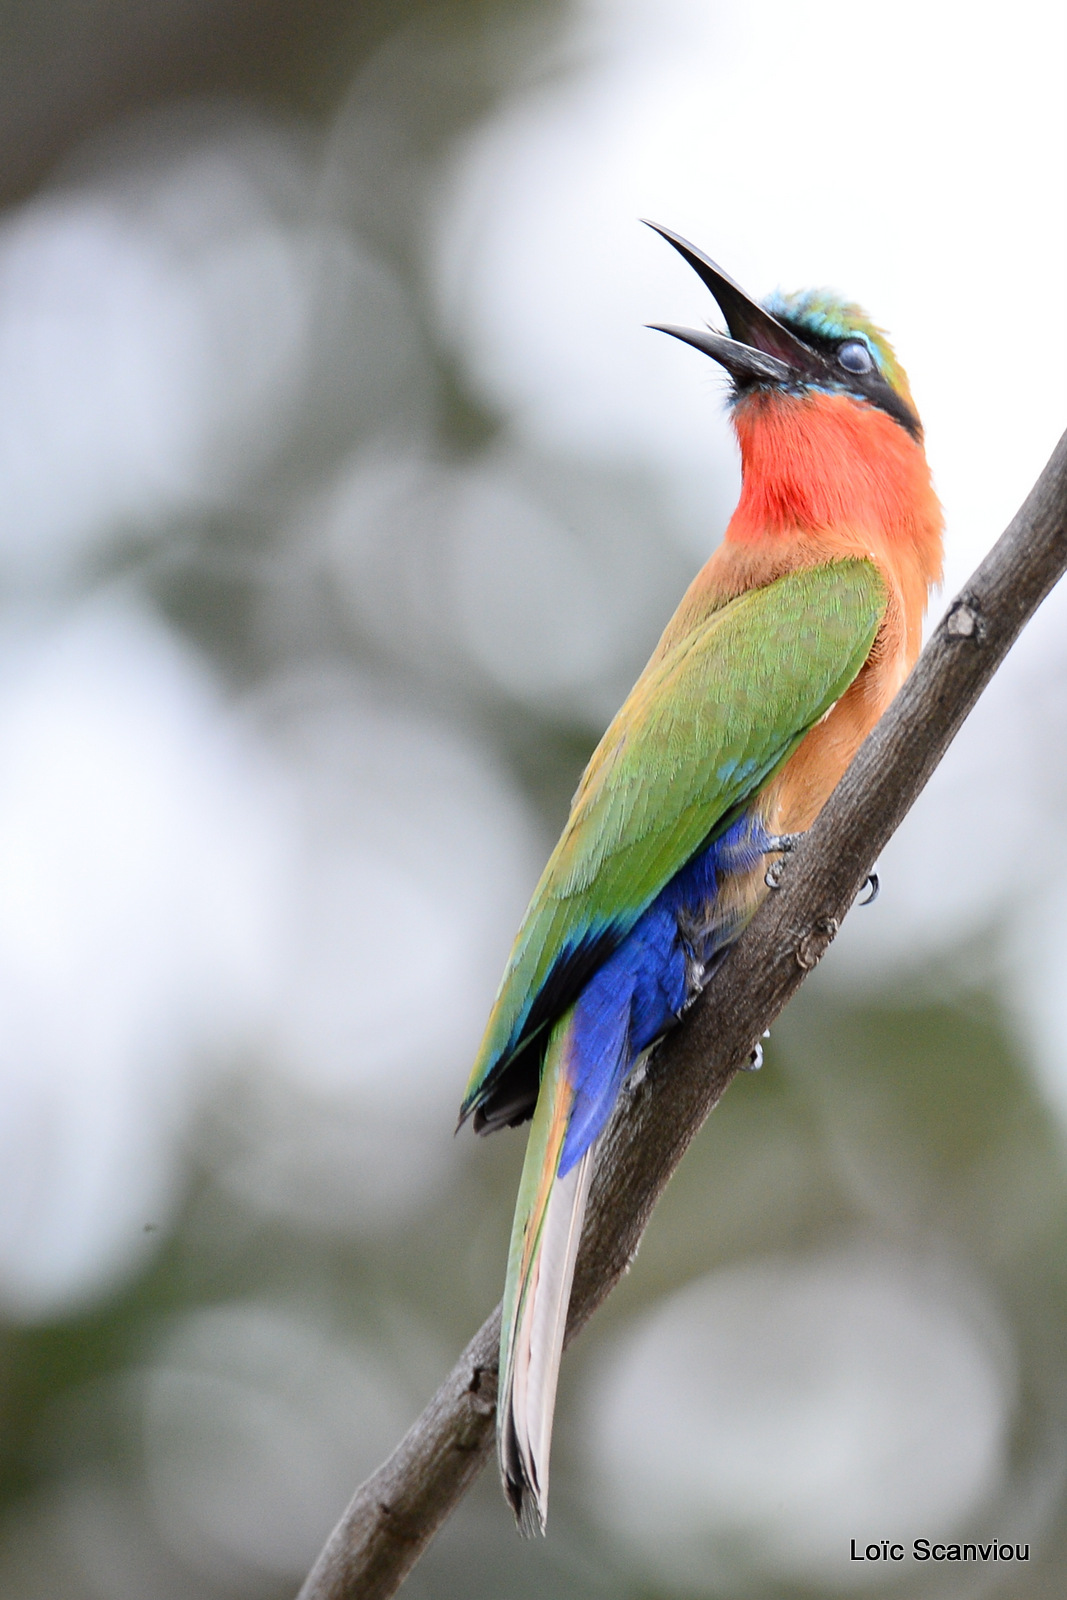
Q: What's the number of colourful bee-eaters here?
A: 1